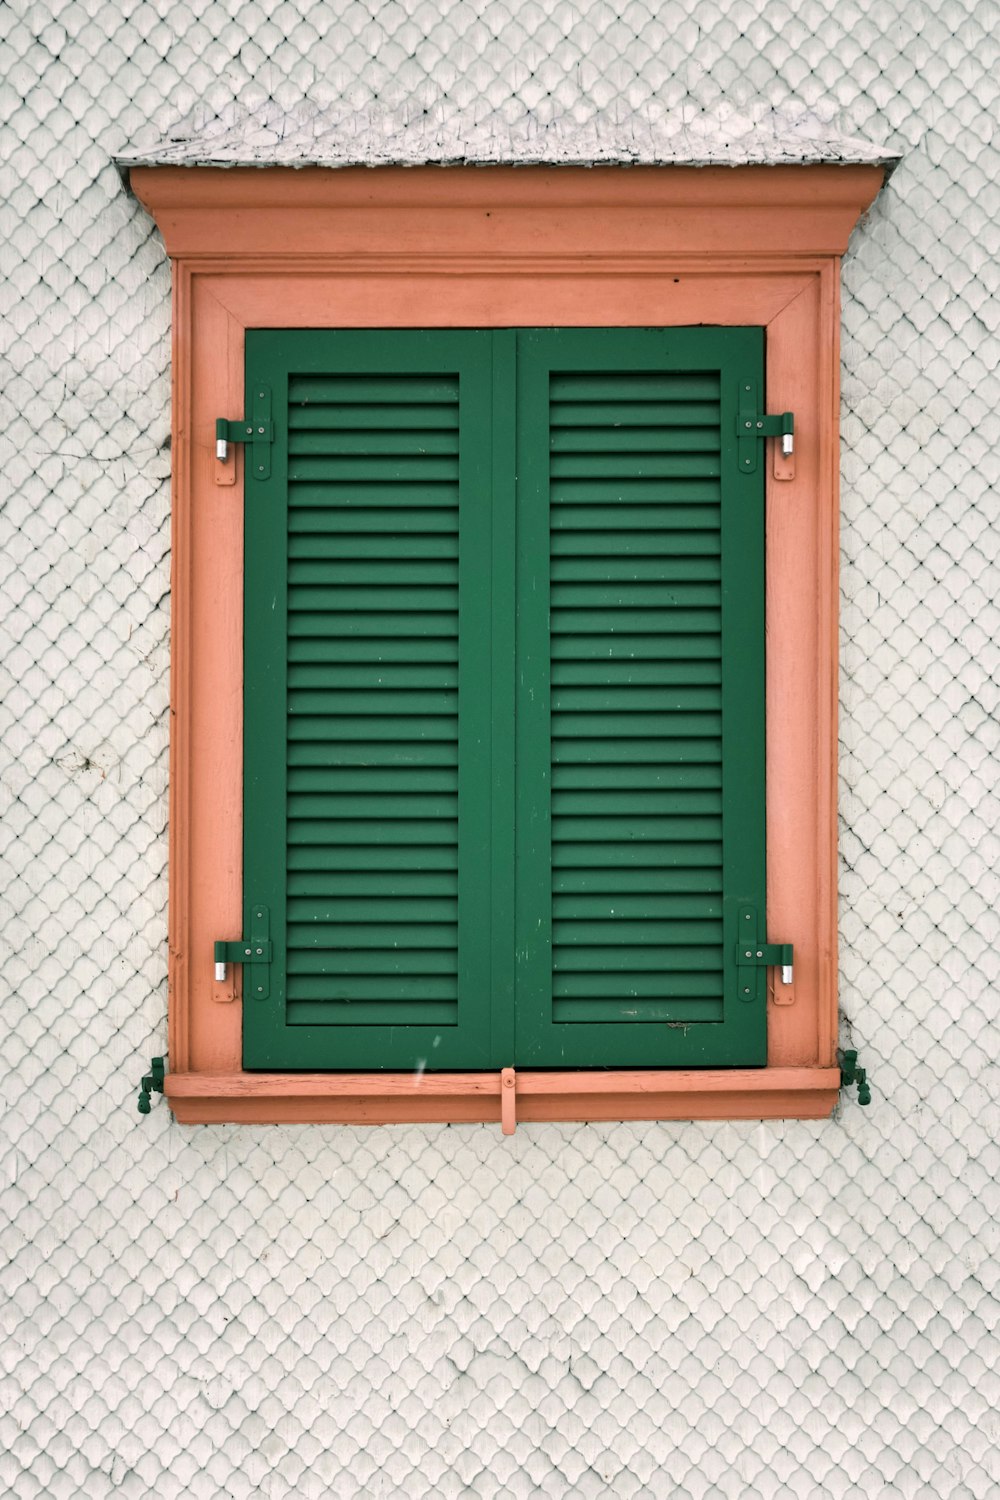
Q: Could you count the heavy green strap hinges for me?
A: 4